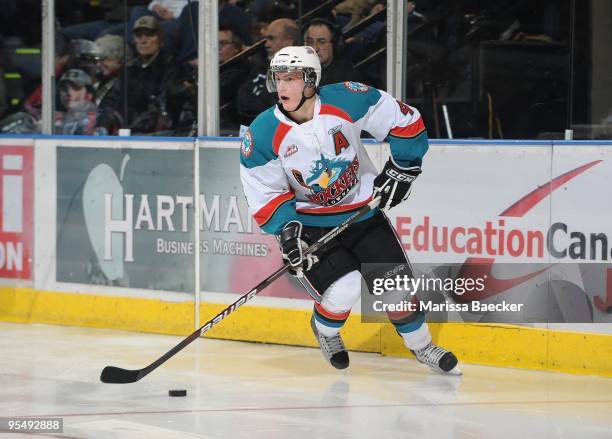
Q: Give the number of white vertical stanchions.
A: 3